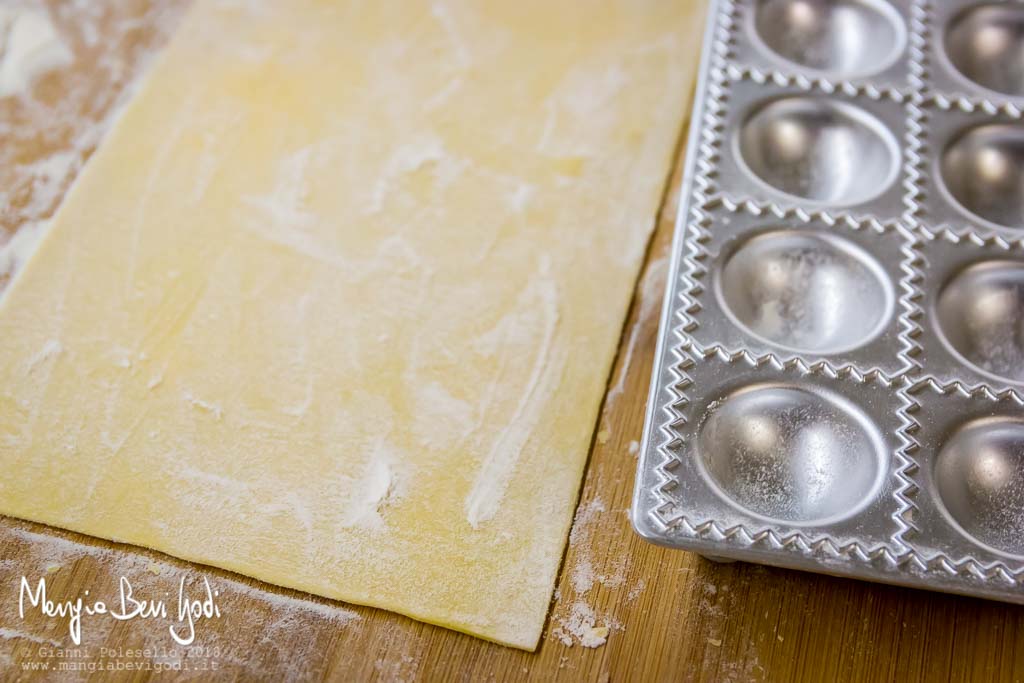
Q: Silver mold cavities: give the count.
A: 8